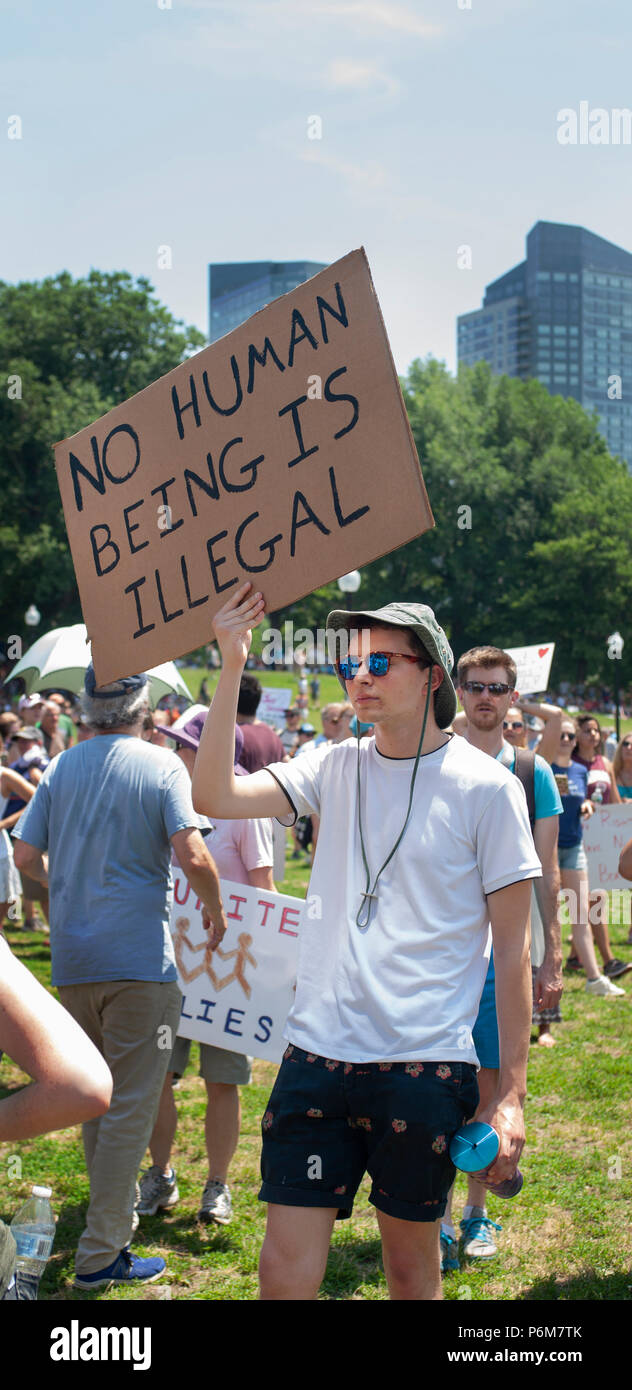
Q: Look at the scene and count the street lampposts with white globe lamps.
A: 3